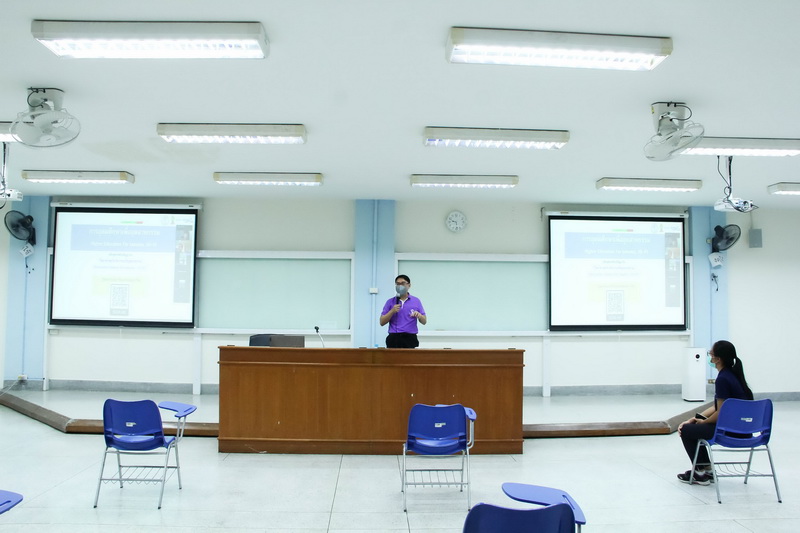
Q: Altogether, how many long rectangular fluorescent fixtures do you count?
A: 11